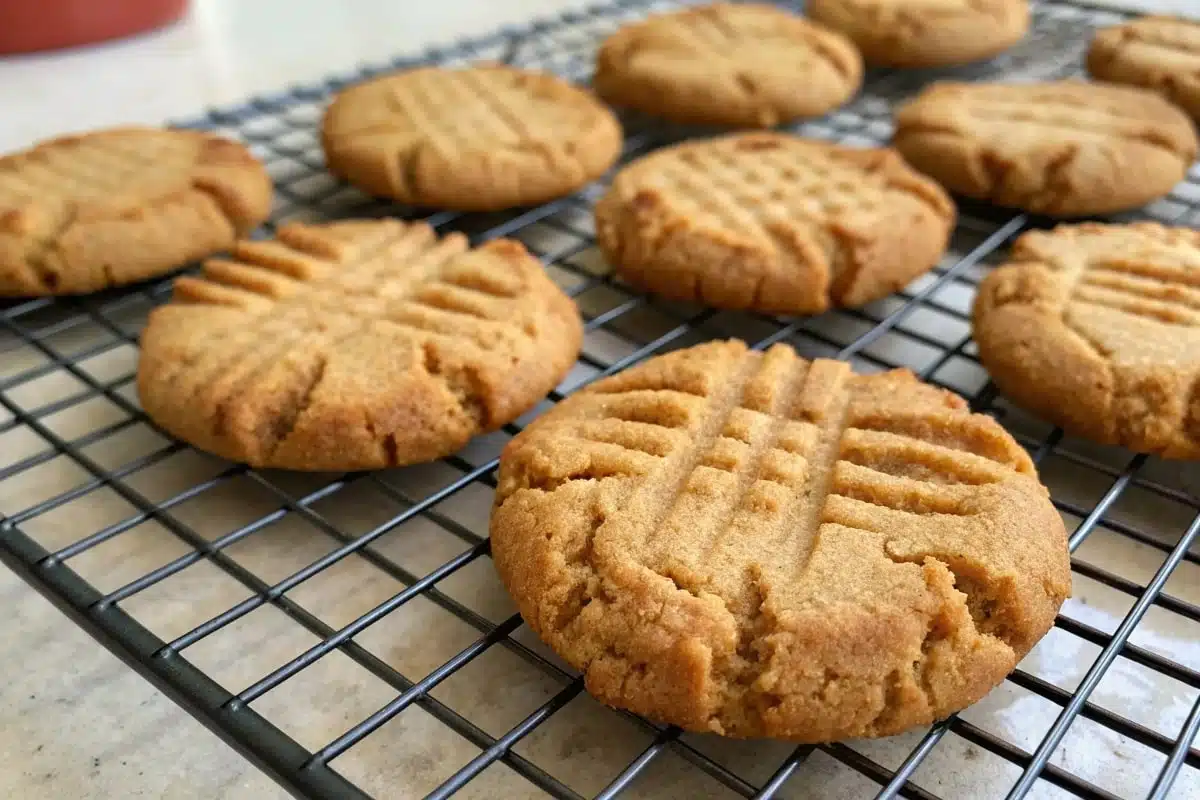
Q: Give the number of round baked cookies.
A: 10